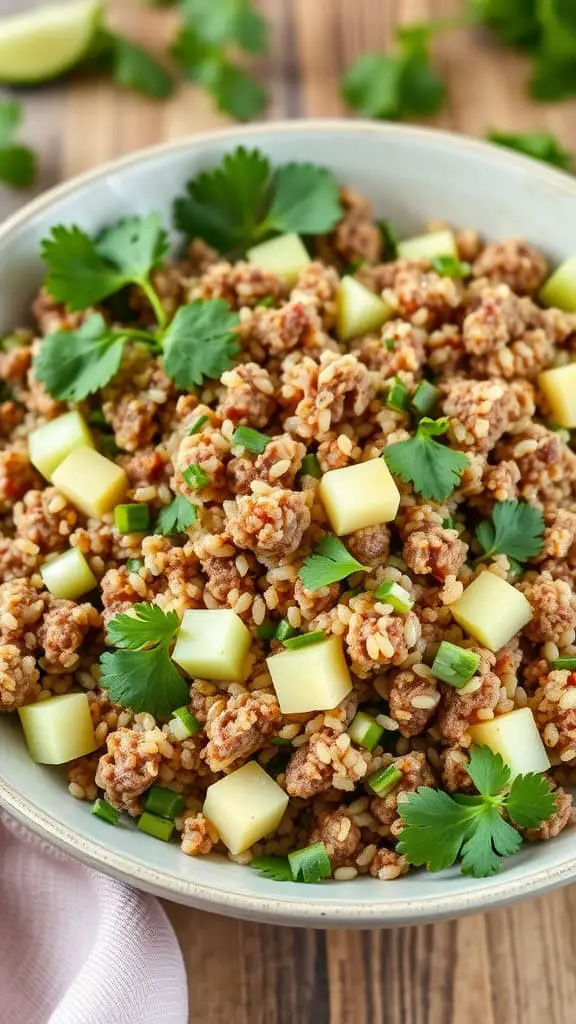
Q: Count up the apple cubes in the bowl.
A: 15